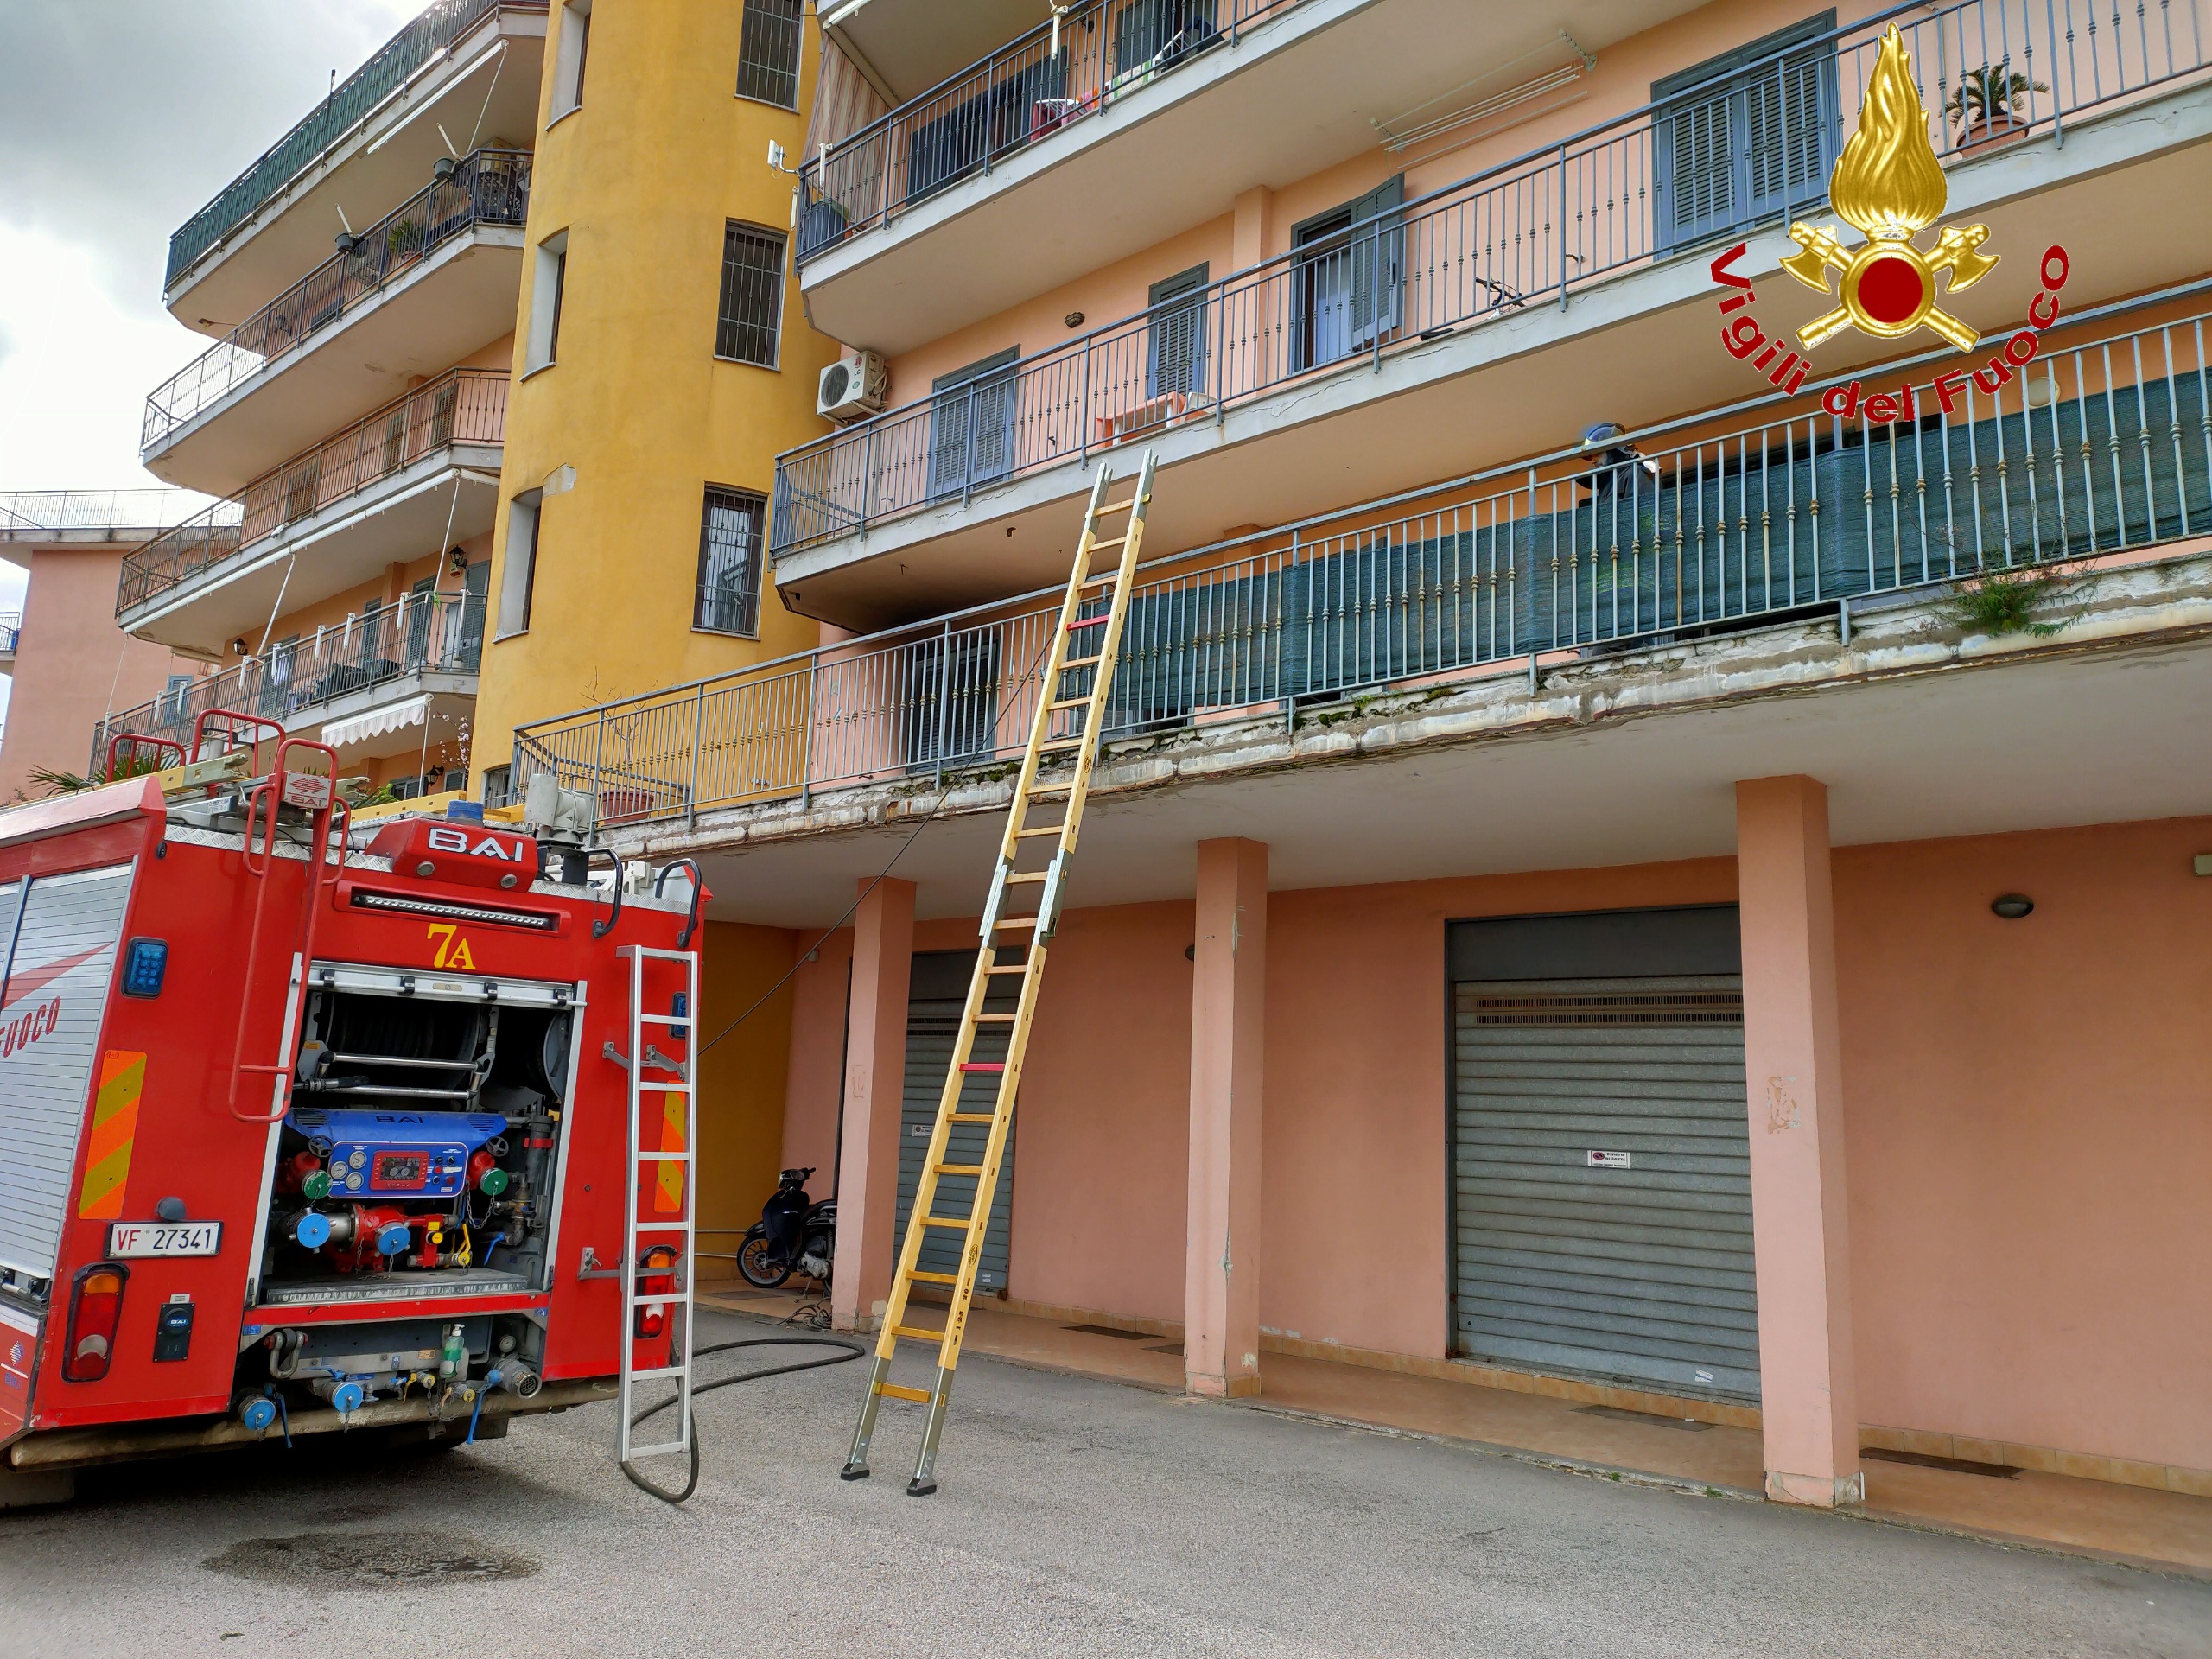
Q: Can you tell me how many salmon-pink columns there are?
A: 3